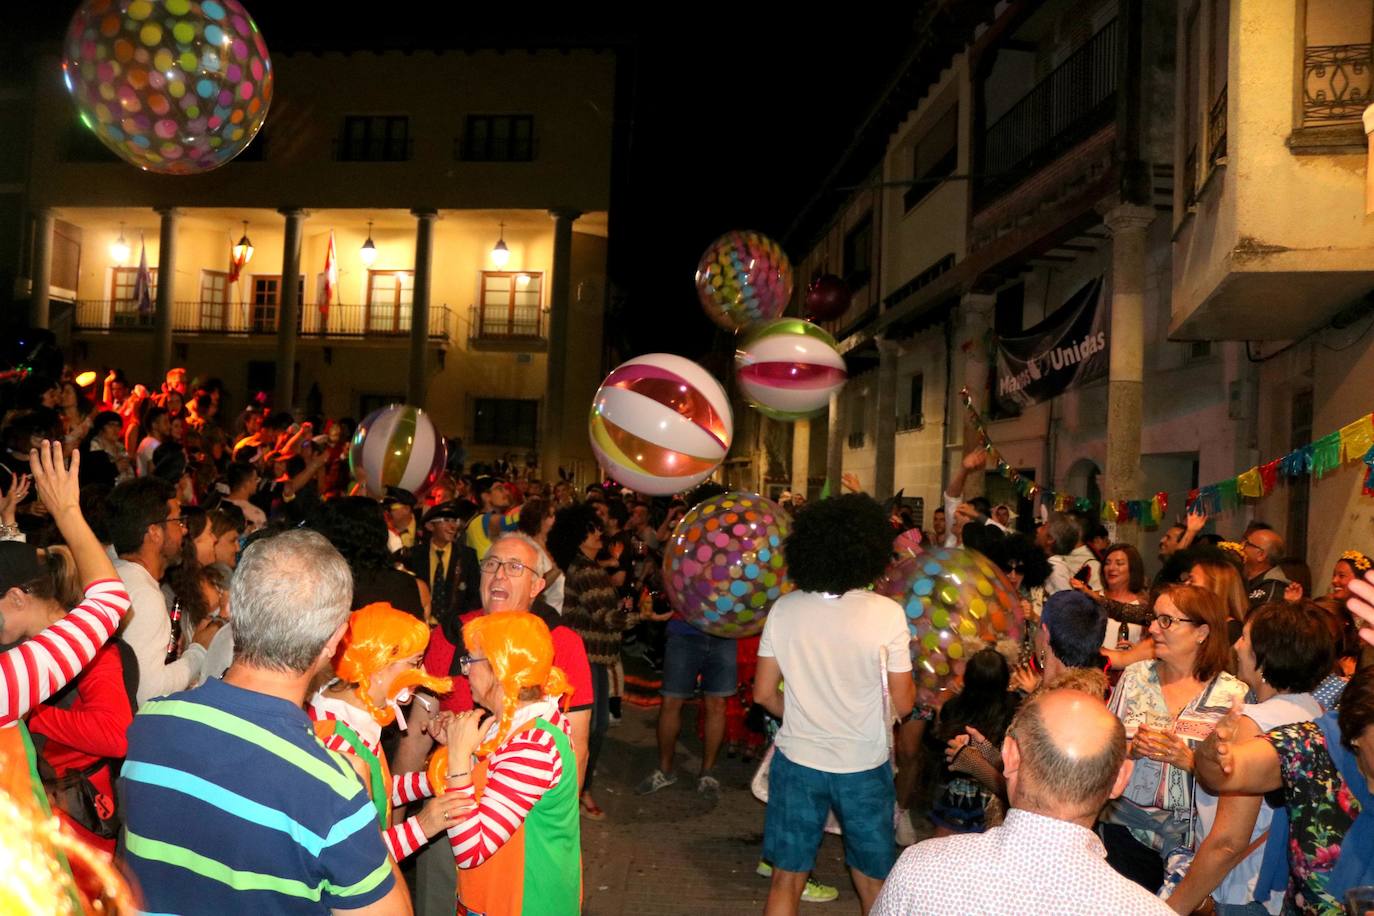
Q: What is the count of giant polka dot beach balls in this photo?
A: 4